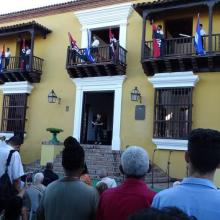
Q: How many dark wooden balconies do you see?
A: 3